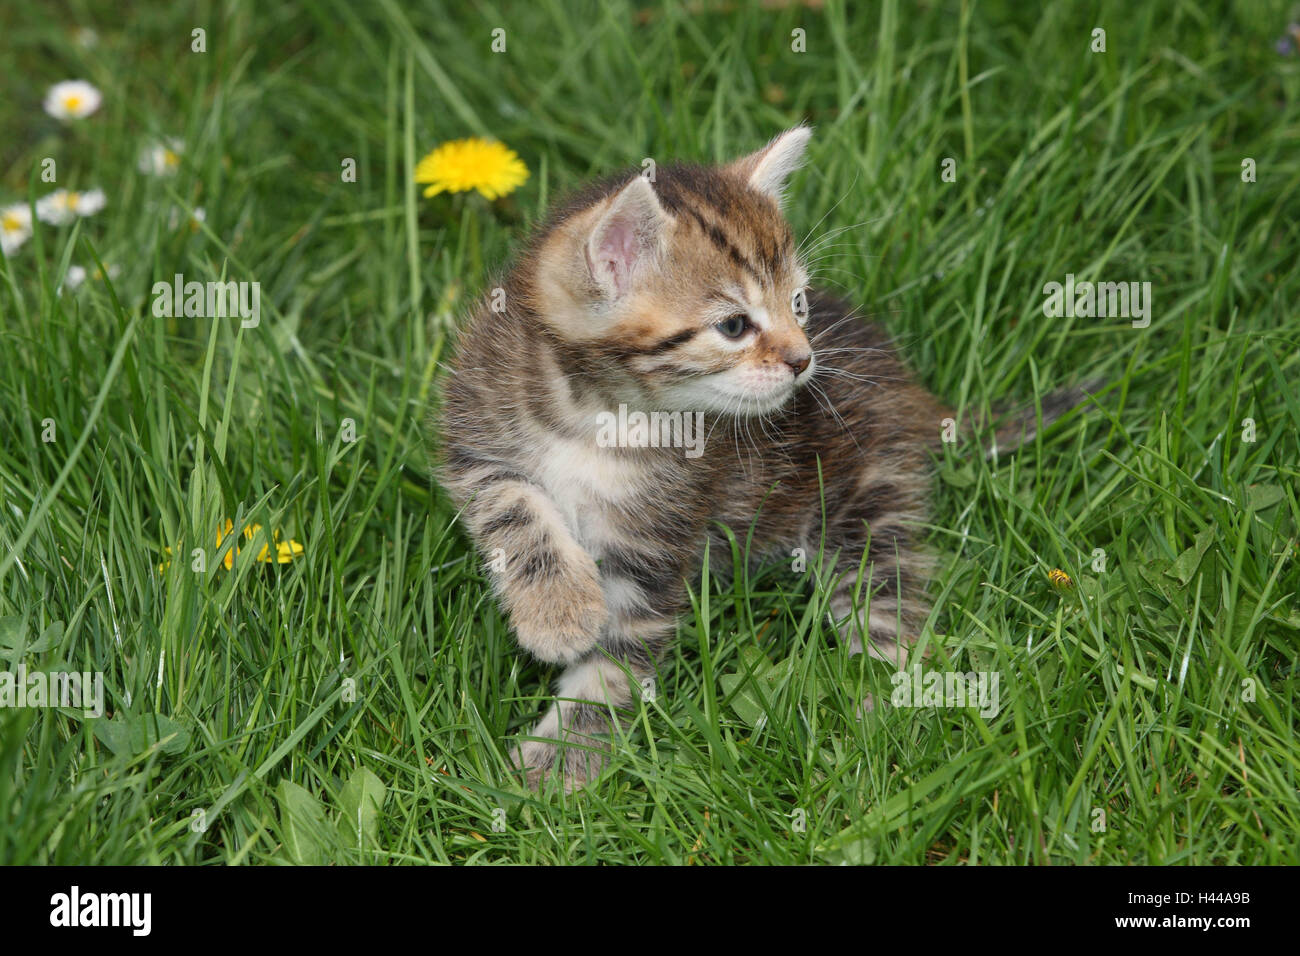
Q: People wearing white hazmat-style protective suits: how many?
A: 0